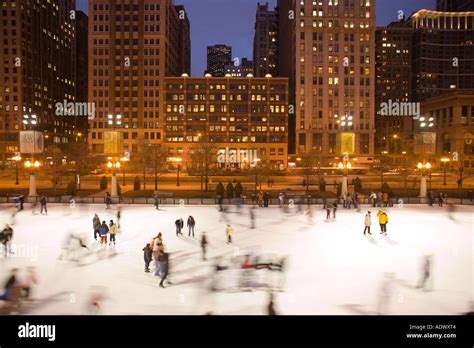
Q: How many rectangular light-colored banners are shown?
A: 4